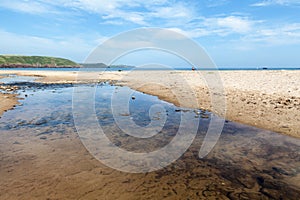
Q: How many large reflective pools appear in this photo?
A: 1